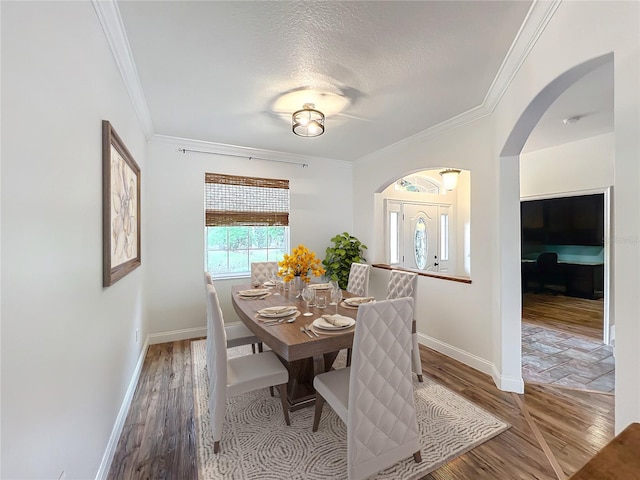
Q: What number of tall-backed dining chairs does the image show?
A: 6